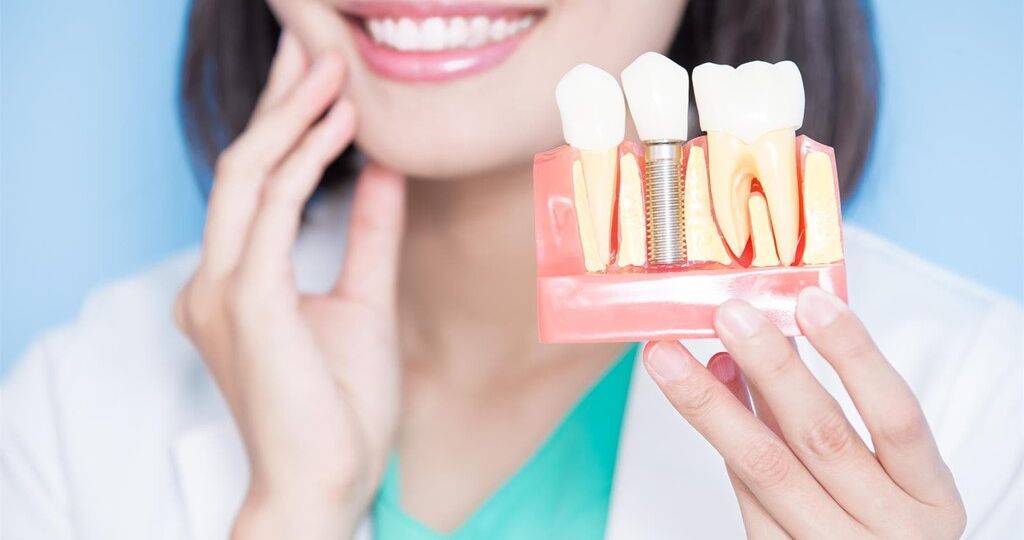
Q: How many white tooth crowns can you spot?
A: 3